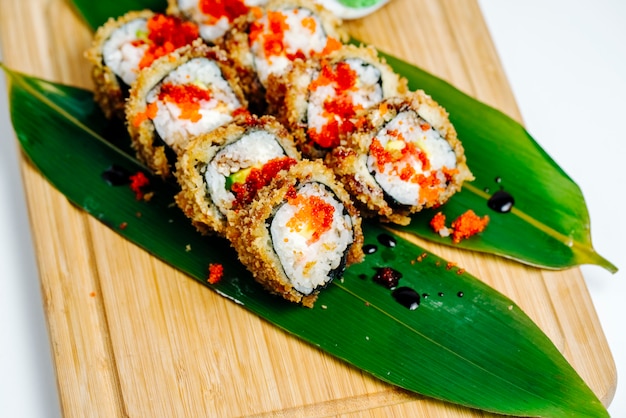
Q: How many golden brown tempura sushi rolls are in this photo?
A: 8